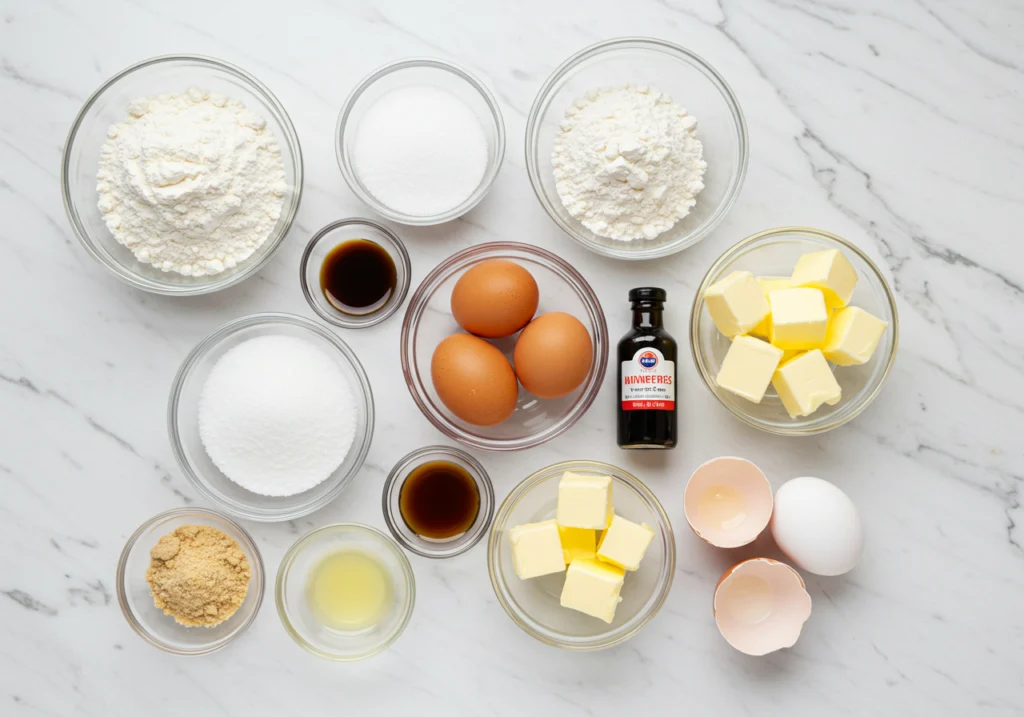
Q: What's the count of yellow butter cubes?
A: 12